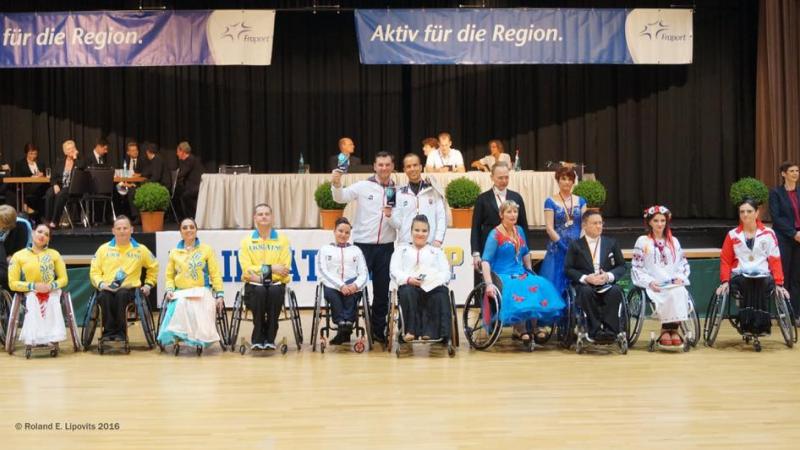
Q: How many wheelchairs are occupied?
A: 10